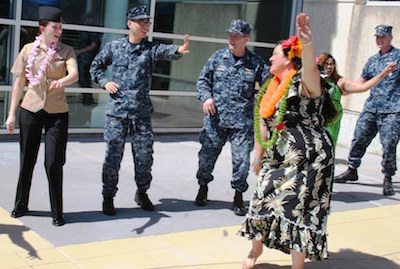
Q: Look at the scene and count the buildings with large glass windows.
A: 1